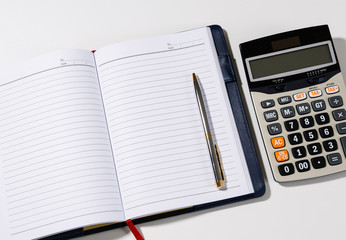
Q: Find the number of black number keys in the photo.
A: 11